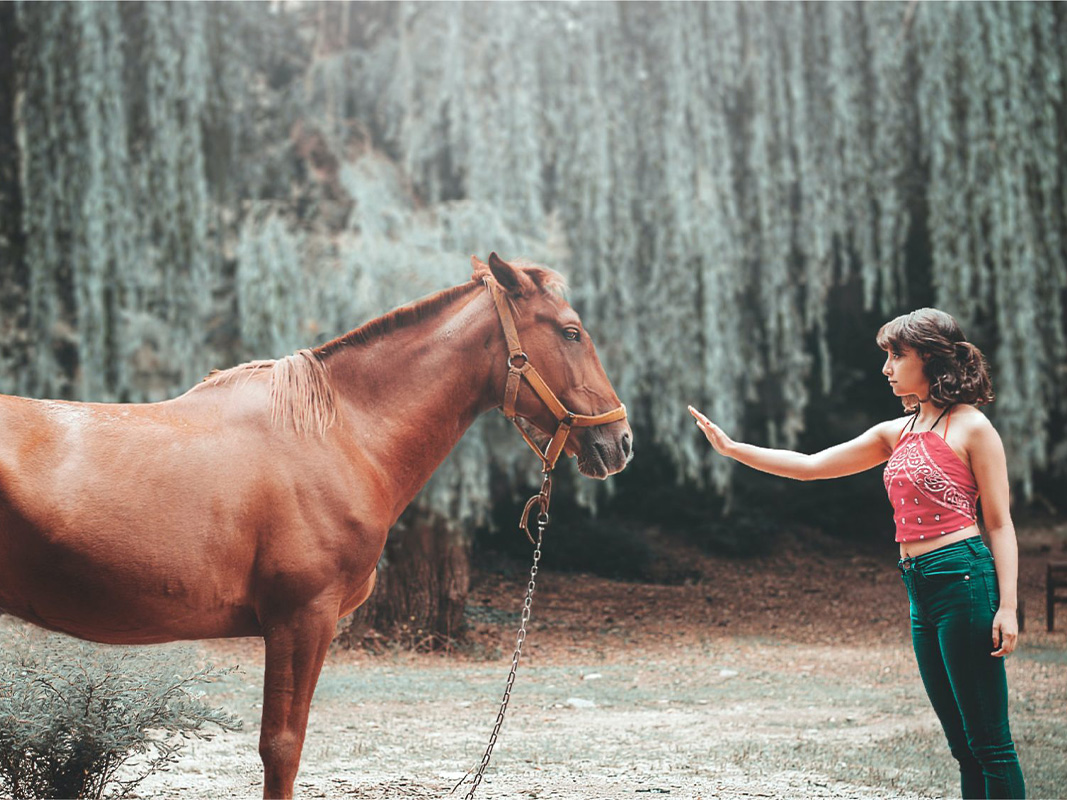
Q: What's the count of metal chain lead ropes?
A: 1